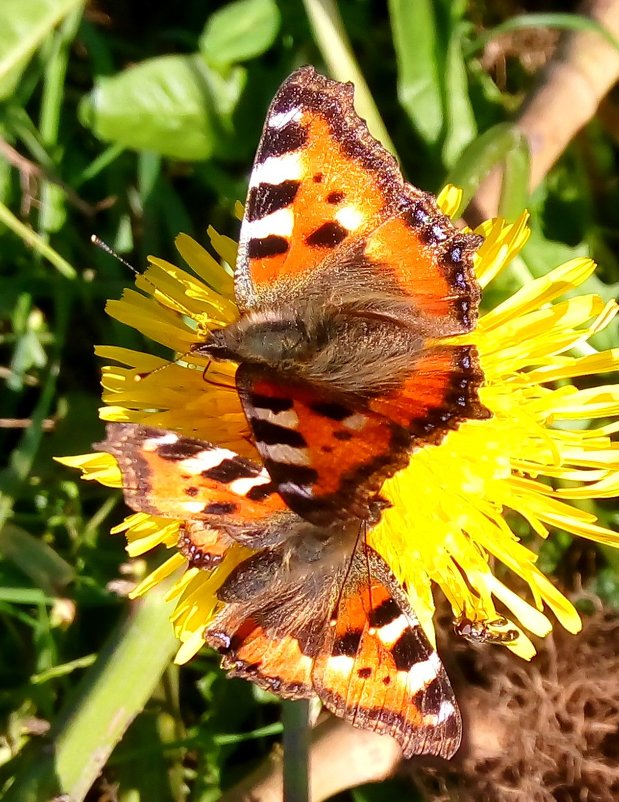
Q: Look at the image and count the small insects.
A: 1